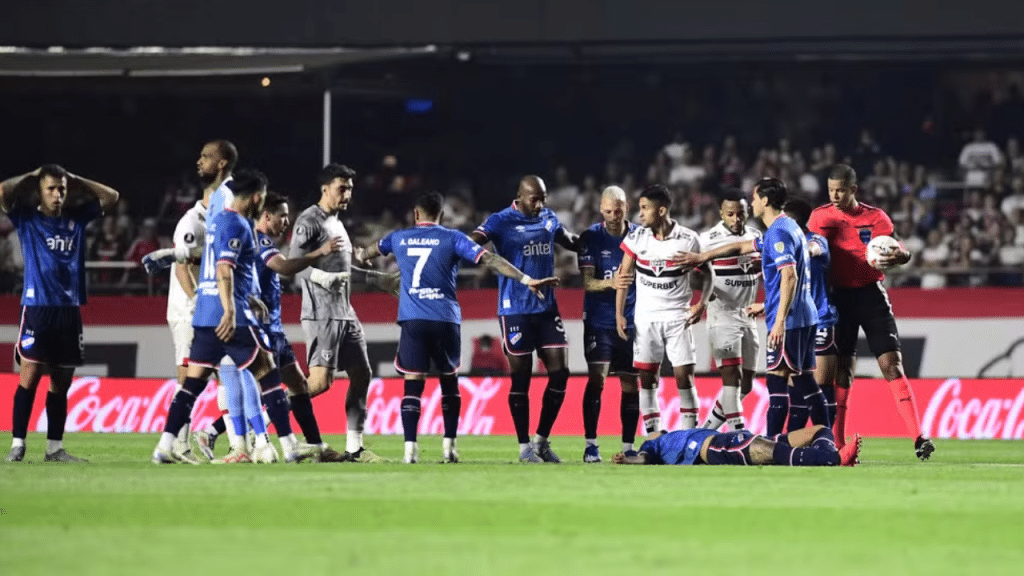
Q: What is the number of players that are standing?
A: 13